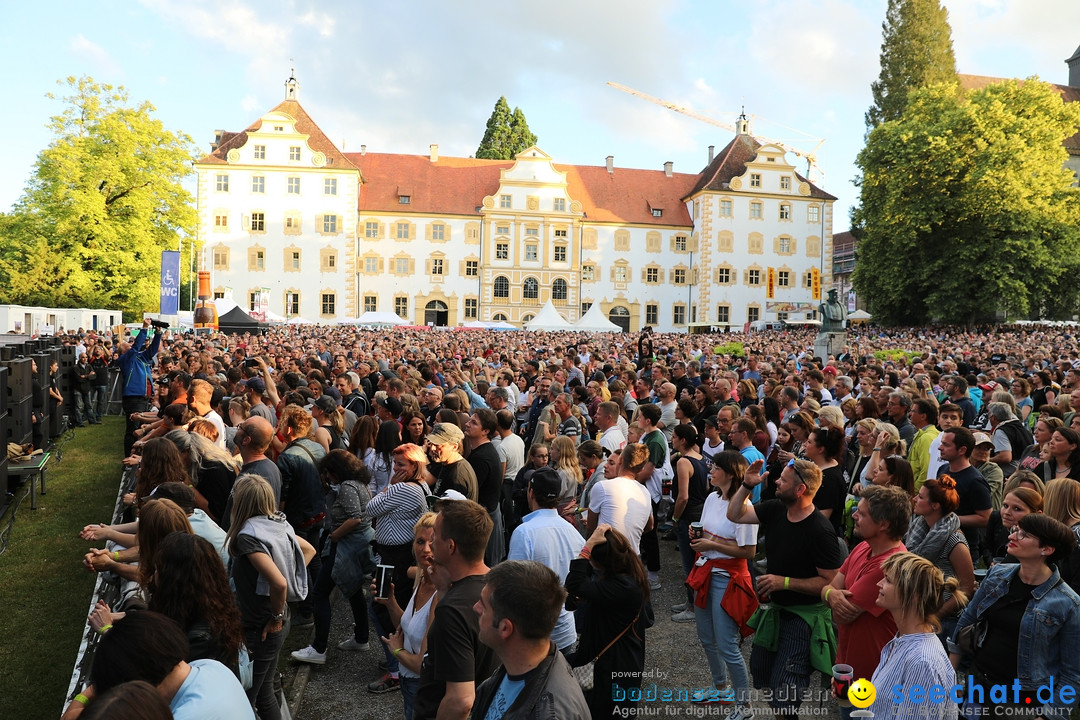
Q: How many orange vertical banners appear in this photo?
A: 2